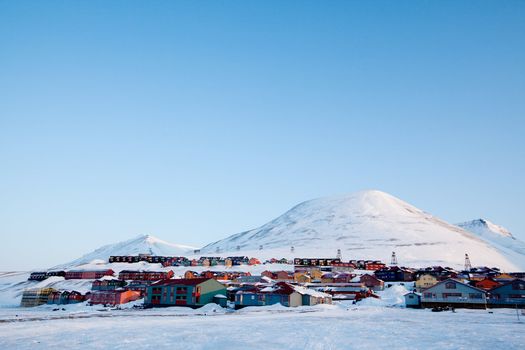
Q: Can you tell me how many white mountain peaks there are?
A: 3